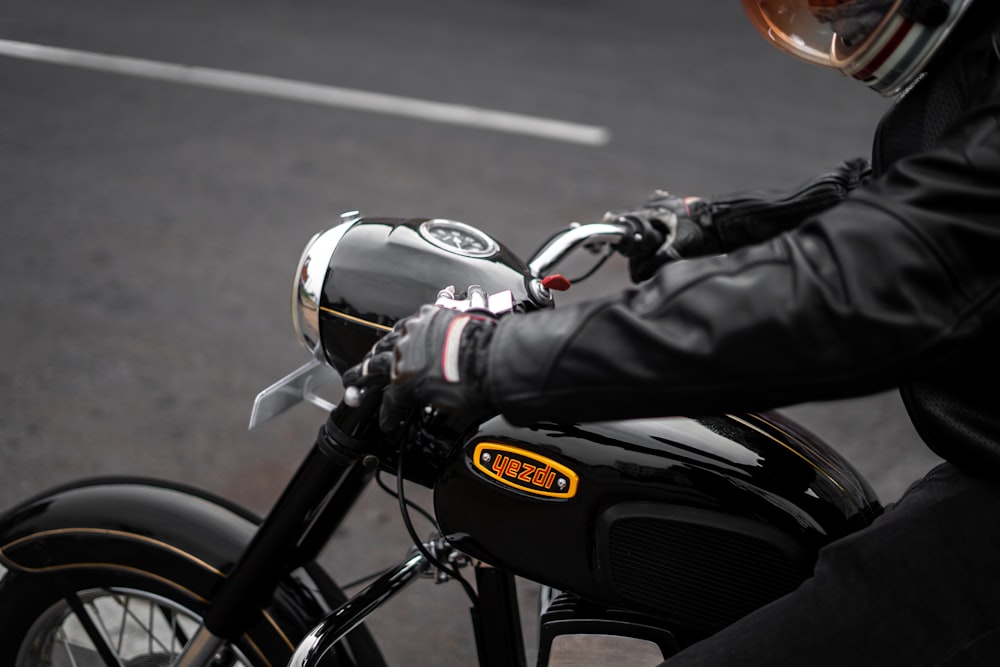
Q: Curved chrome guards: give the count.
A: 1